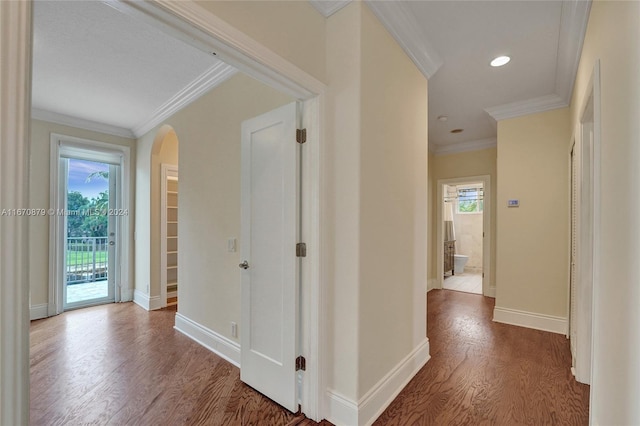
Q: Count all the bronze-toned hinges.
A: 3